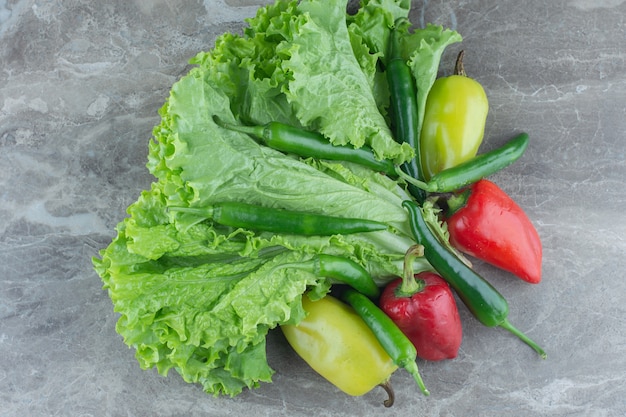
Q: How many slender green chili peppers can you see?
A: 7